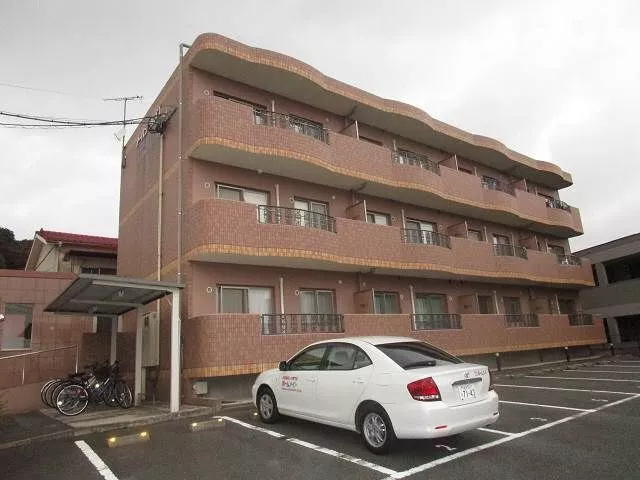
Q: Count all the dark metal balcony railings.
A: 12